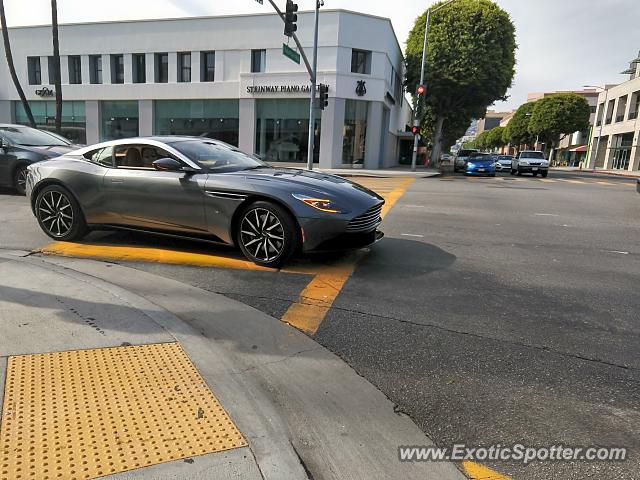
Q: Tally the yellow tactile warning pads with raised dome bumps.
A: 1